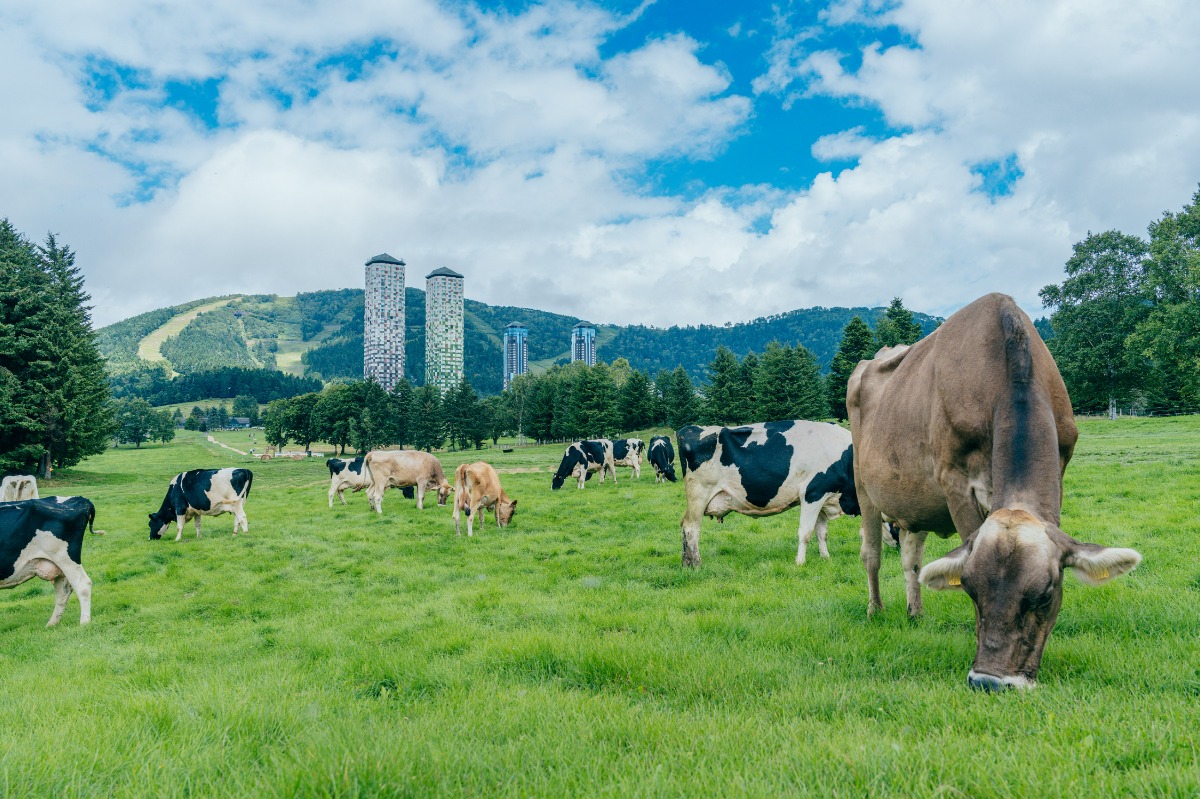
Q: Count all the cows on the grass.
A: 11